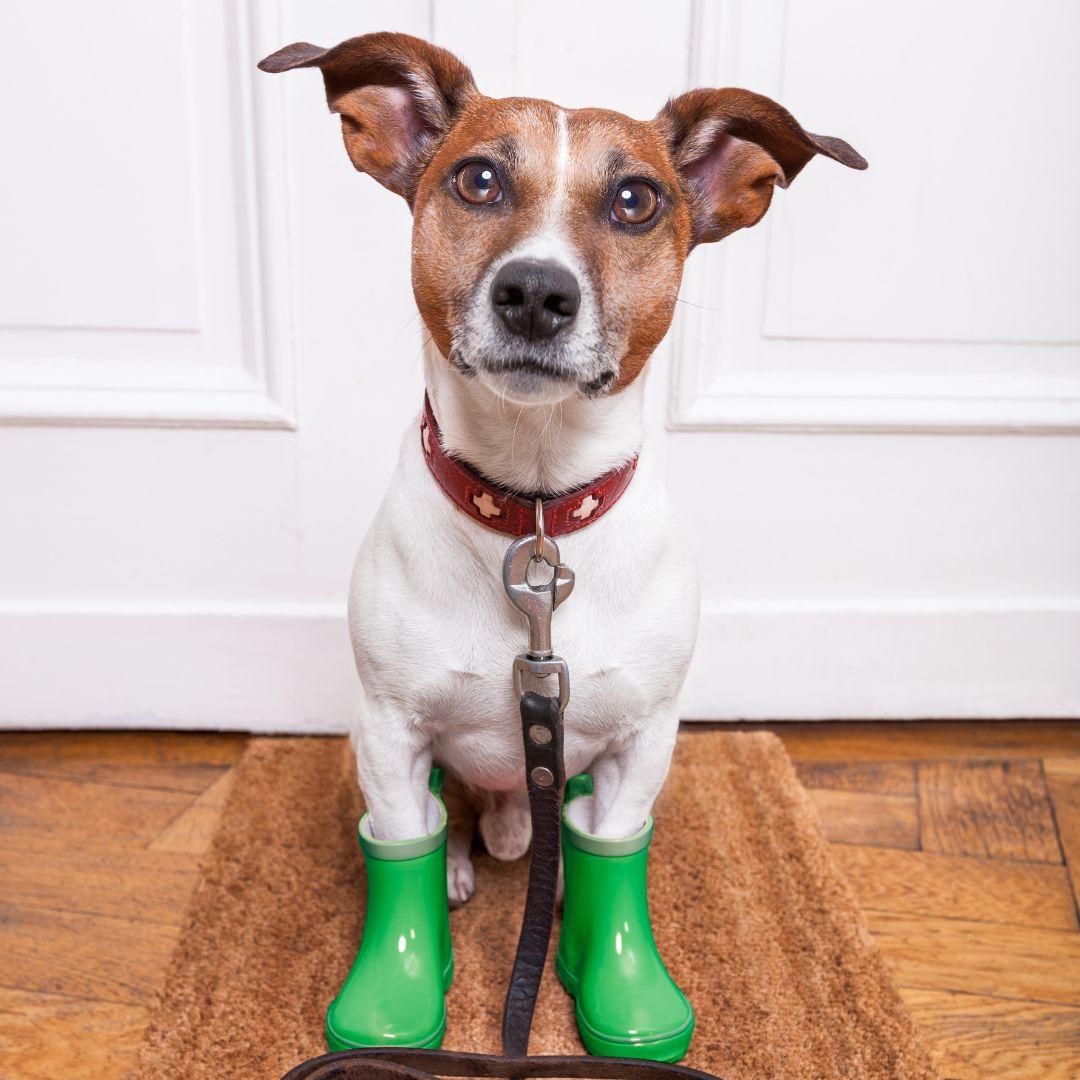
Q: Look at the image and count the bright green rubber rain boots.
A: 2